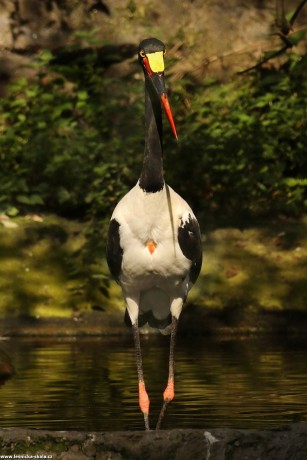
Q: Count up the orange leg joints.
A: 2